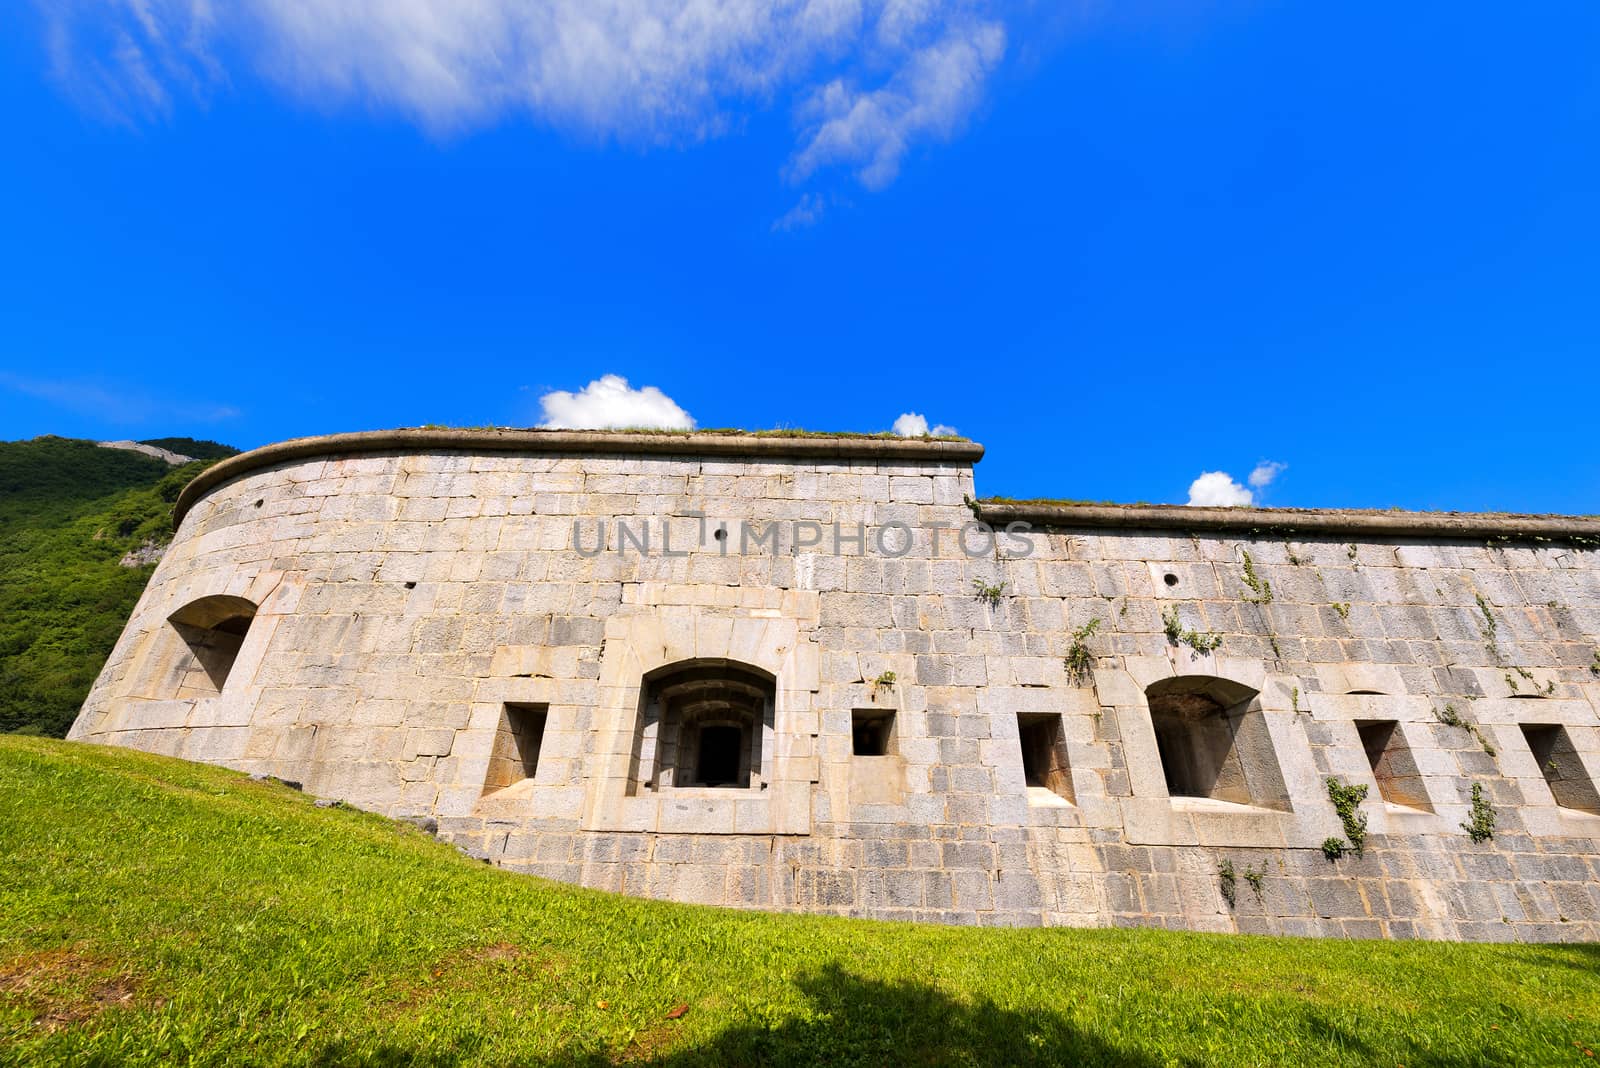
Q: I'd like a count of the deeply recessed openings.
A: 8